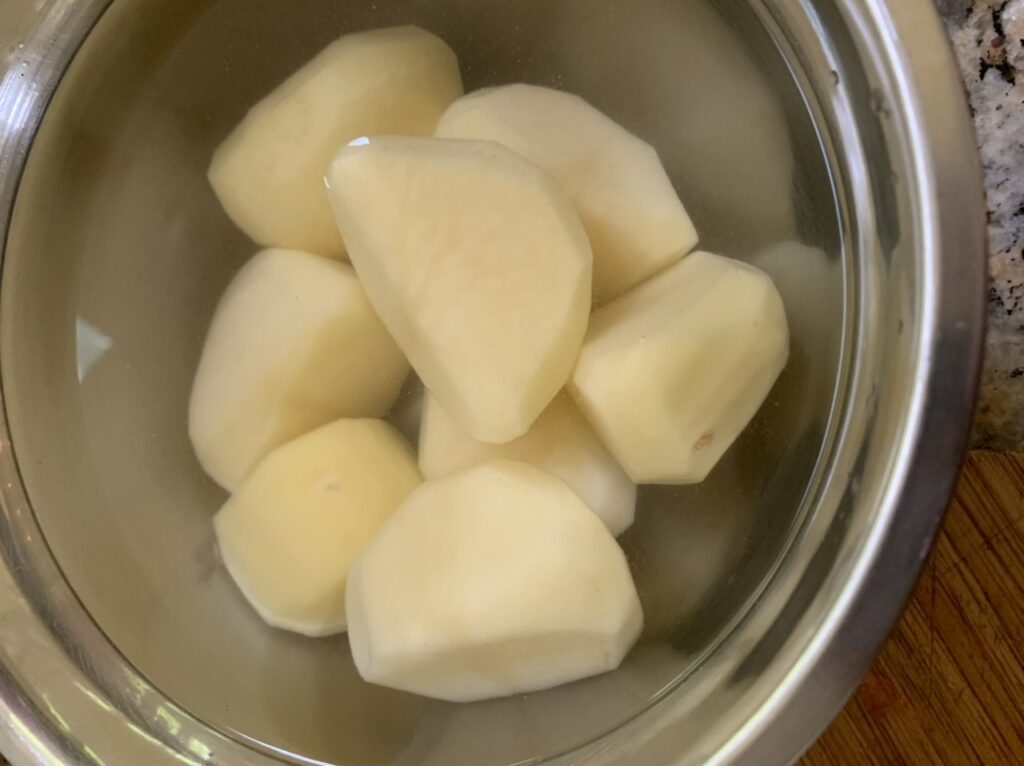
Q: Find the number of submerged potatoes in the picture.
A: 8